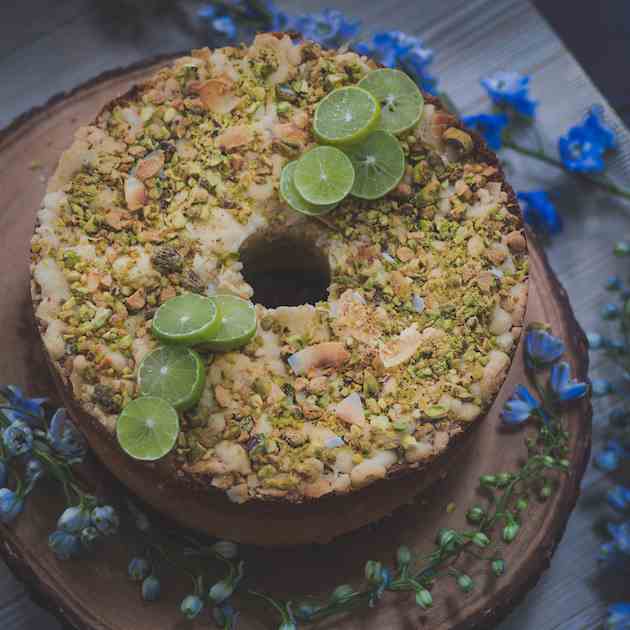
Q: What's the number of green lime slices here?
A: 9